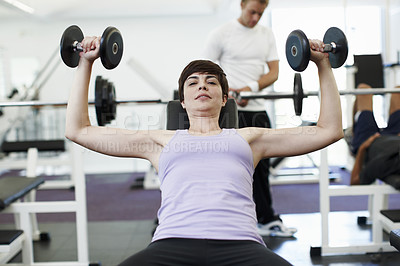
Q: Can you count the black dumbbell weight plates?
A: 4